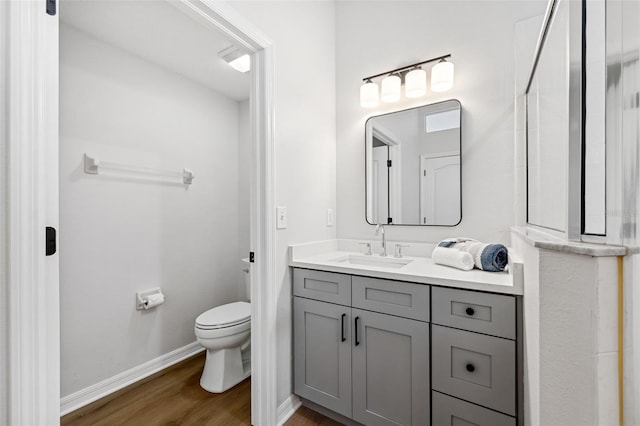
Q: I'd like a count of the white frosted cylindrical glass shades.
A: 4